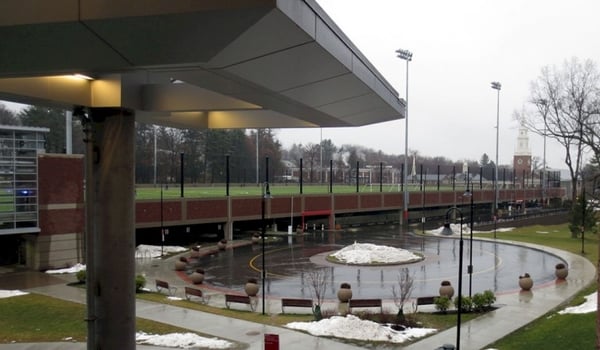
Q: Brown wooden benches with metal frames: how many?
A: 6